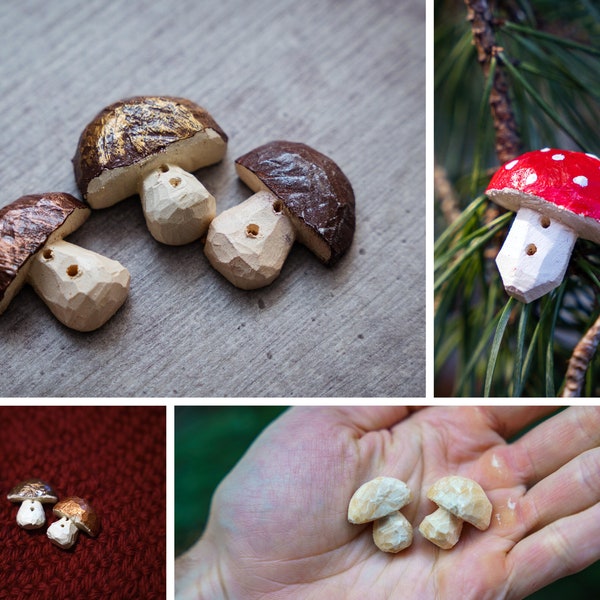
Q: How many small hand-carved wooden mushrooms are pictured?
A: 8